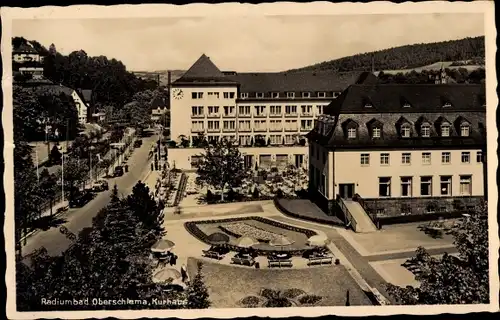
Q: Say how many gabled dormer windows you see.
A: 6